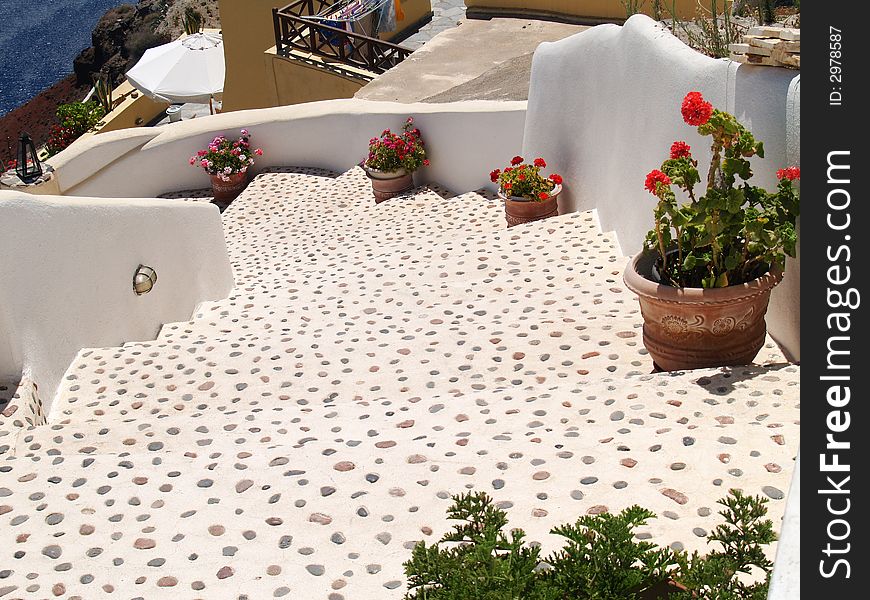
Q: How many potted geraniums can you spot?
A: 4